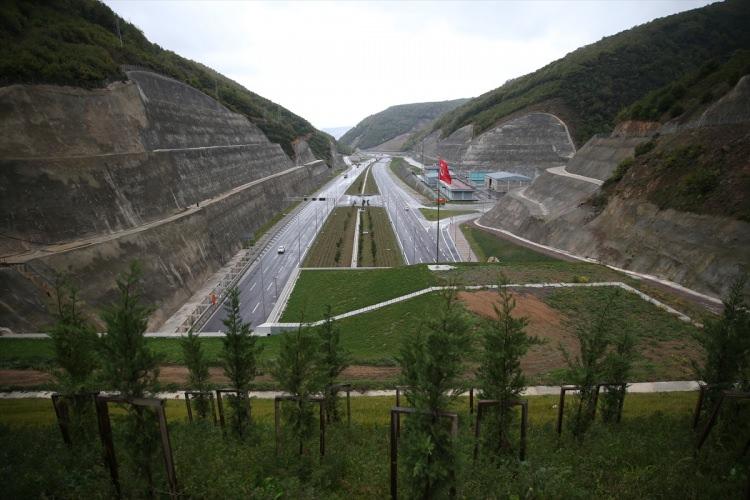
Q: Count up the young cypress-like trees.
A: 11